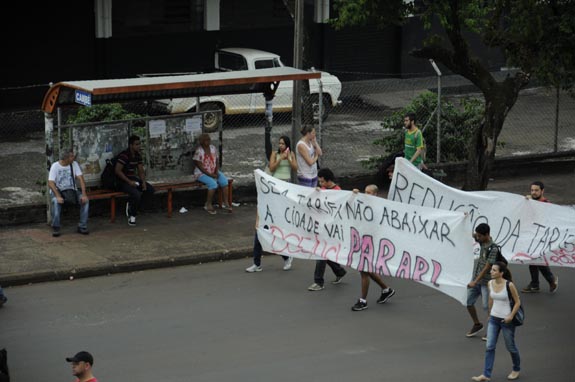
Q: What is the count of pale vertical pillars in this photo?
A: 3